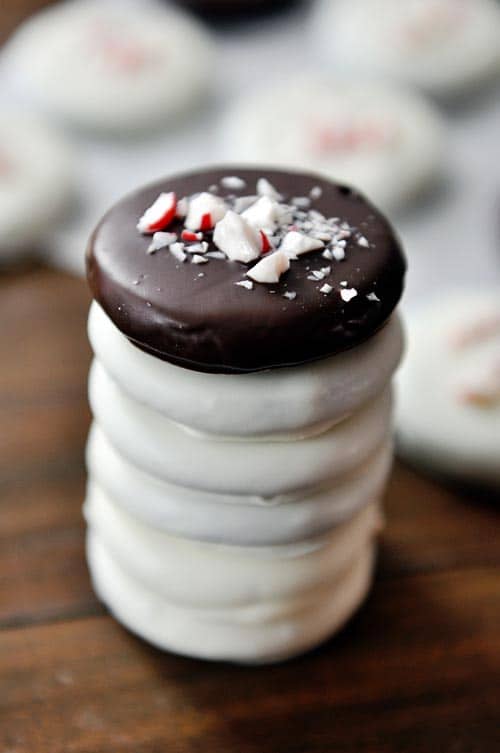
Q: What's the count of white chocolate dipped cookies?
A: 10